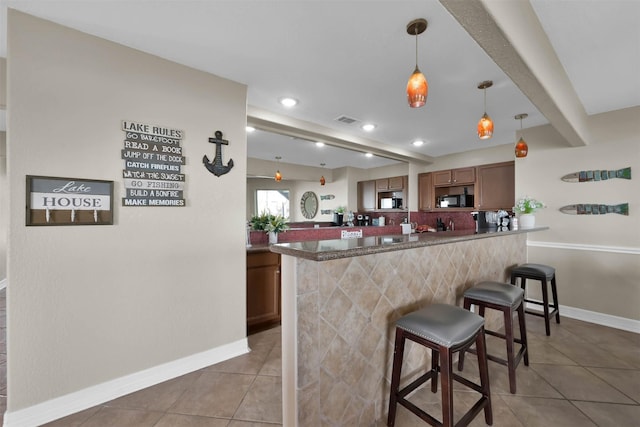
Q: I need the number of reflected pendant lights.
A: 2